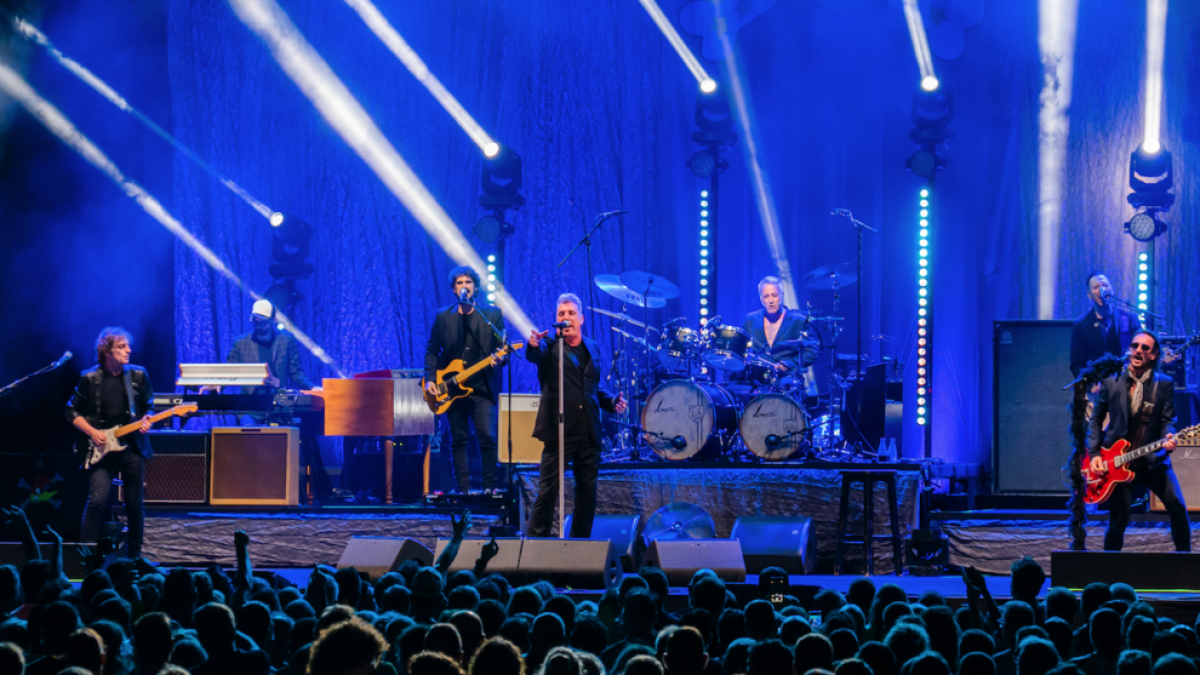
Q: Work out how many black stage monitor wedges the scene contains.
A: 6